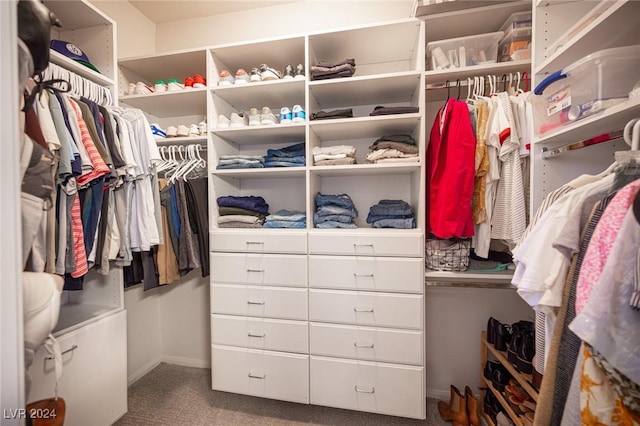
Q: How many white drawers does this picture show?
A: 10